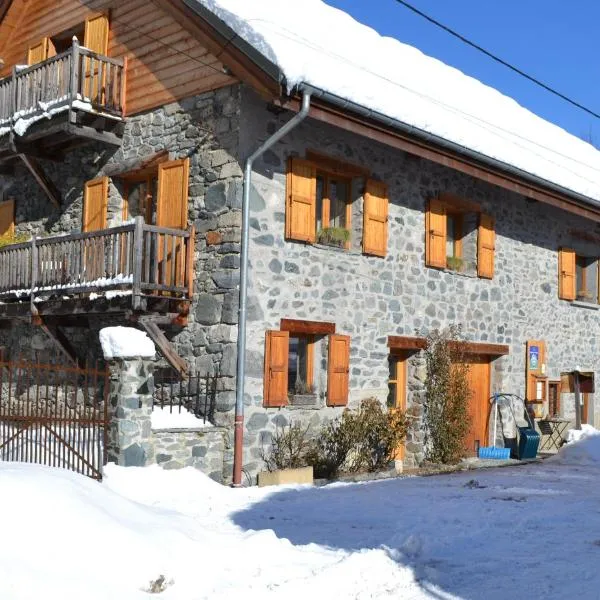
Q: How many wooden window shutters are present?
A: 12